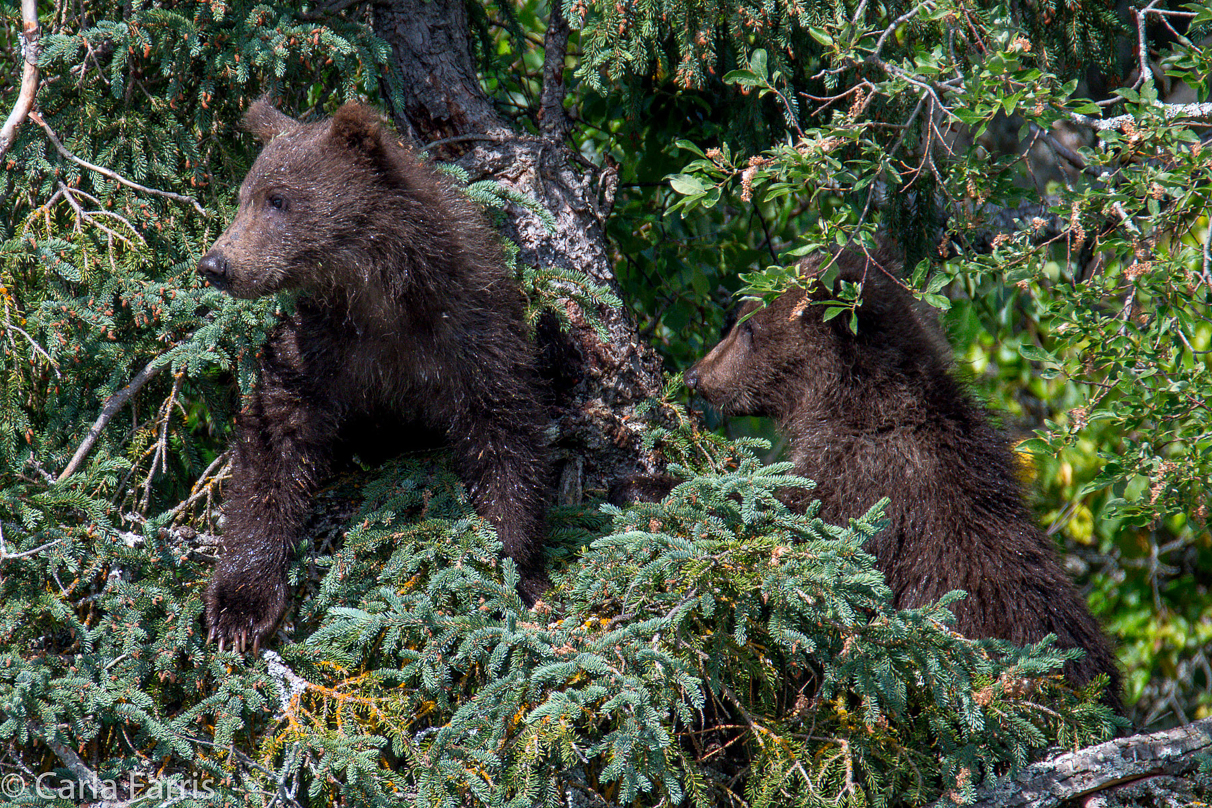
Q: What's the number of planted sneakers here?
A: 0